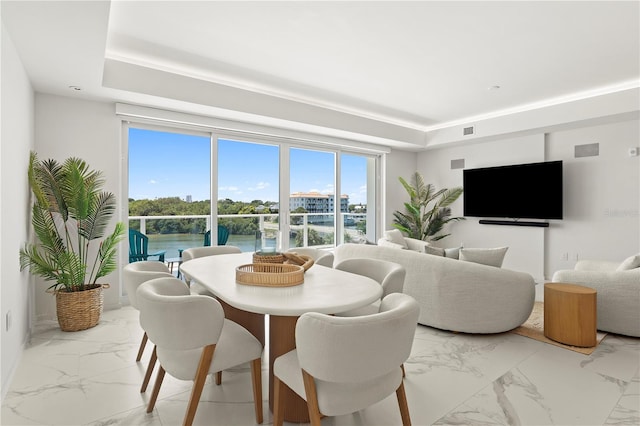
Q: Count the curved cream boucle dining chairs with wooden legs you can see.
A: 6